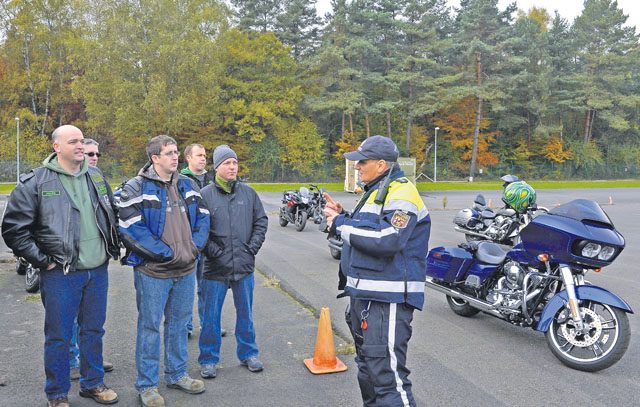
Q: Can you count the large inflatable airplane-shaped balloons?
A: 0